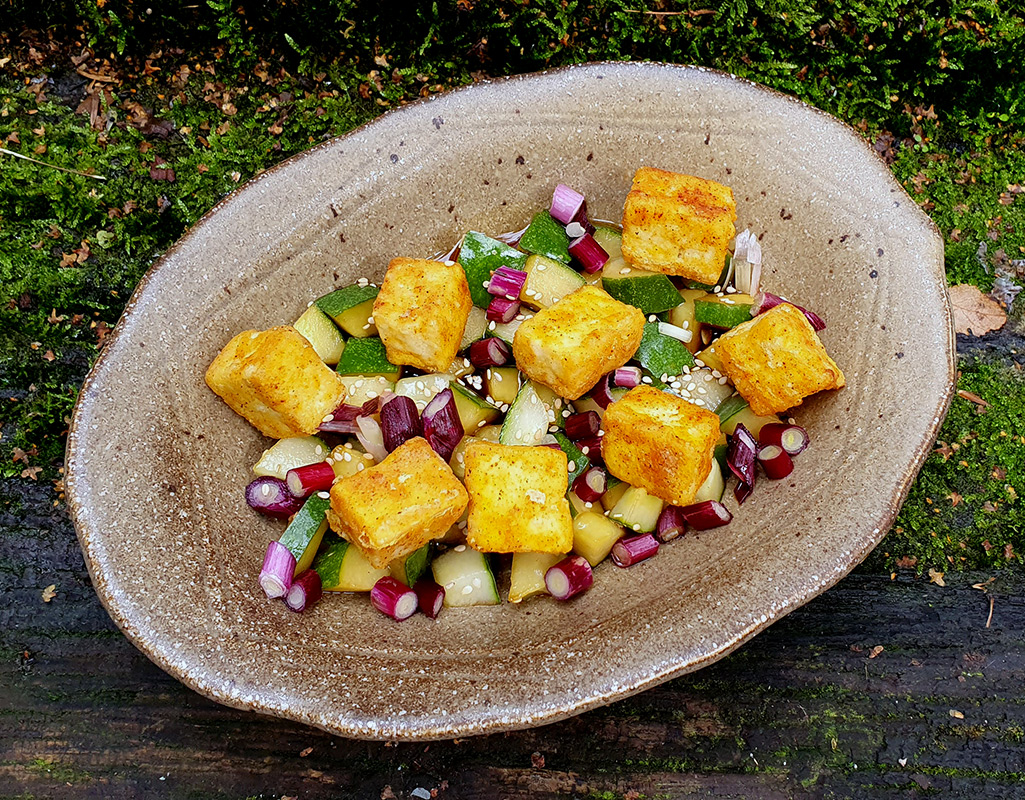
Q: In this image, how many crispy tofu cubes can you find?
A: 8